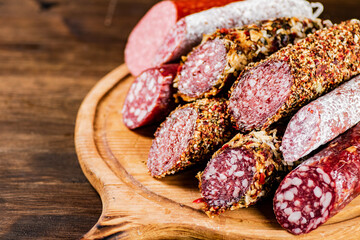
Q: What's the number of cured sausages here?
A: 9